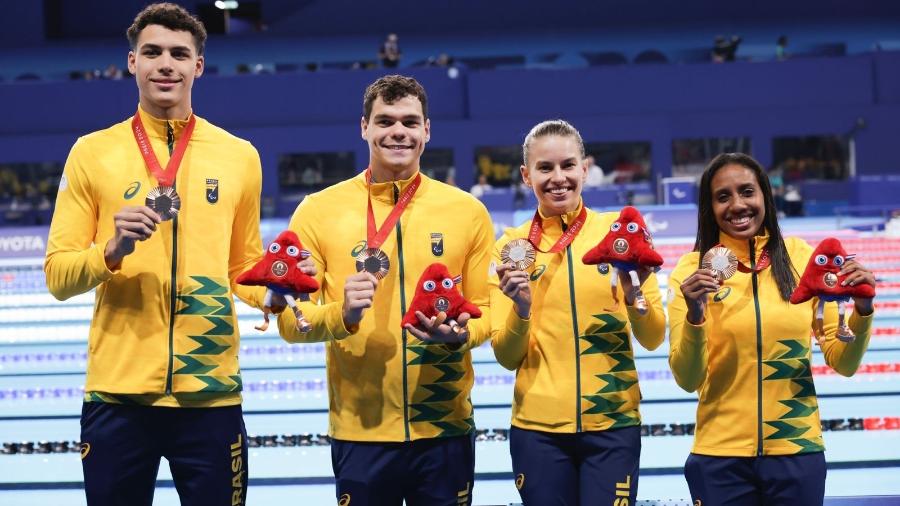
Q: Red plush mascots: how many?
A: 4